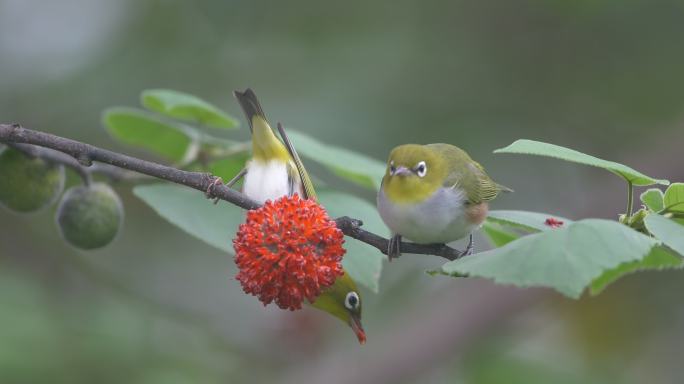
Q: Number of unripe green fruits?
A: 2